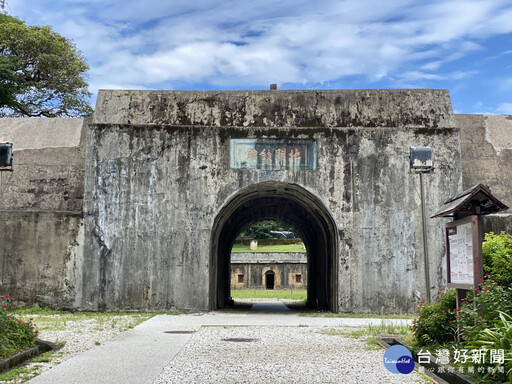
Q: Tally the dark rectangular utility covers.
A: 2